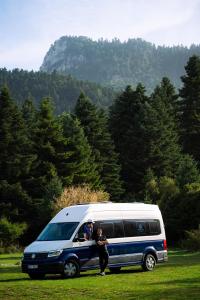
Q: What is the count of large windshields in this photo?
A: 1